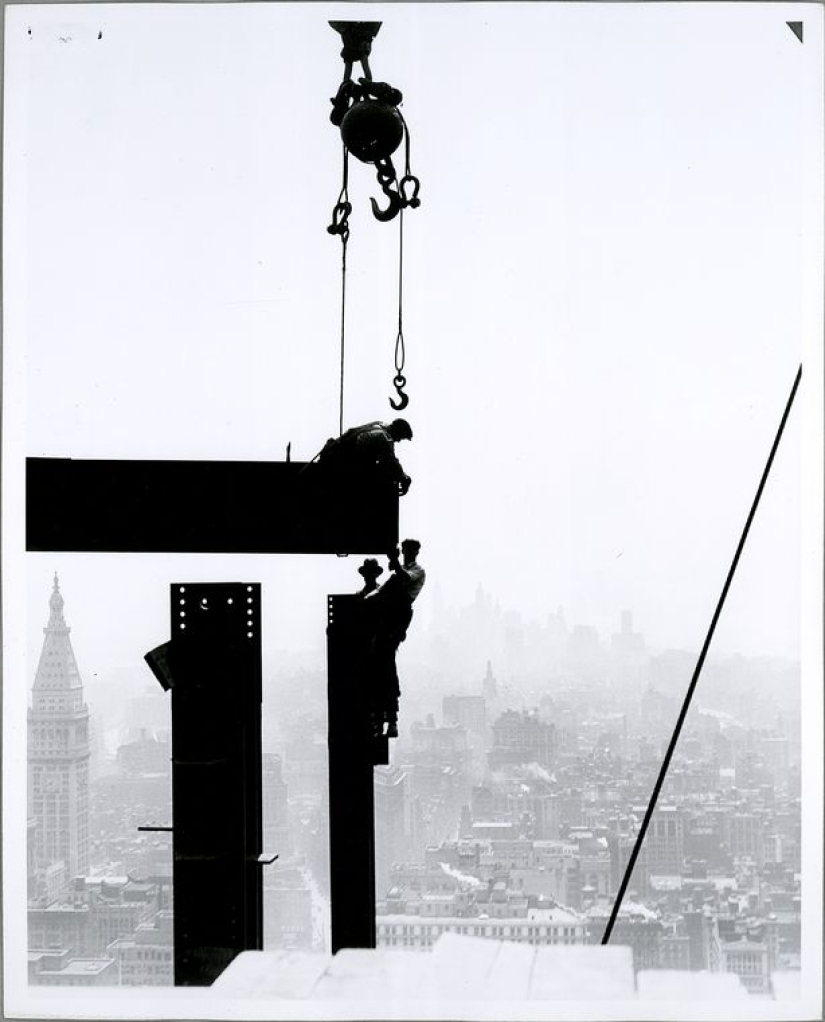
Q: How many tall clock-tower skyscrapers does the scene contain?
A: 1